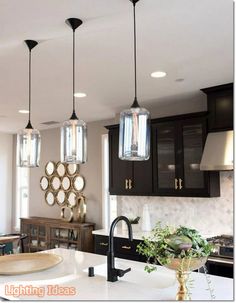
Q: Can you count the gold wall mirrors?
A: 10